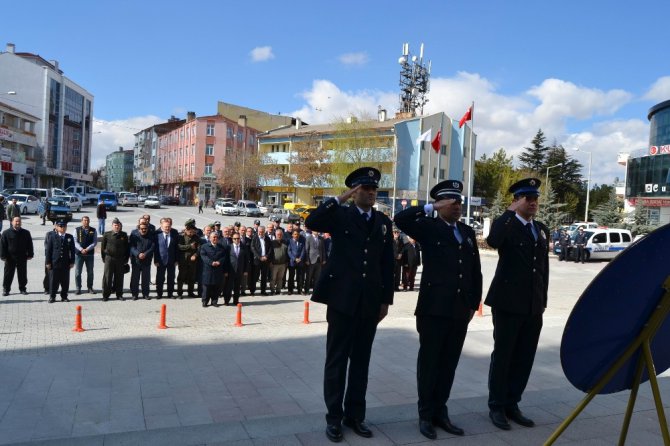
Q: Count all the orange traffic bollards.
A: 5